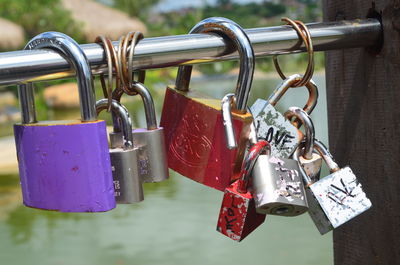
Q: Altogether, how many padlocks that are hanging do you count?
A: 9